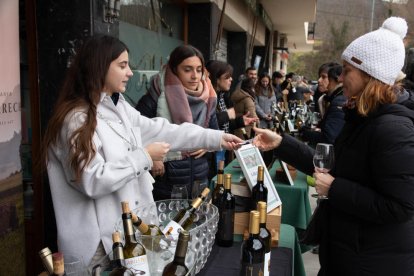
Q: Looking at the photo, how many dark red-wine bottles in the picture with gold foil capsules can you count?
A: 5